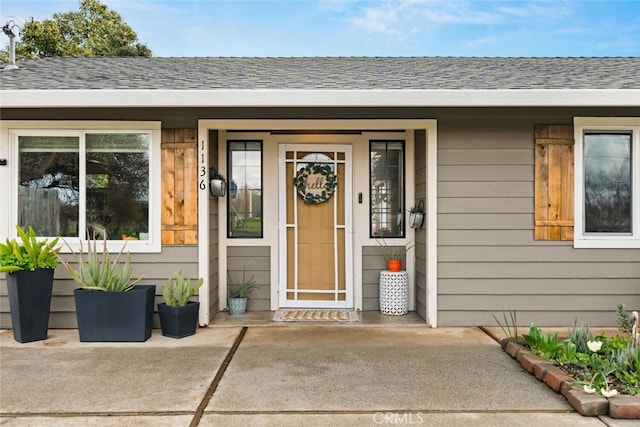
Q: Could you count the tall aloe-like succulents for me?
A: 1